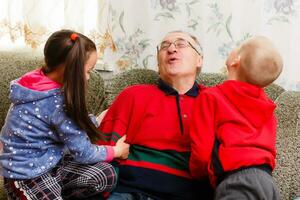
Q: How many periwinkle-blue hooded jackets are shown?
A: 1